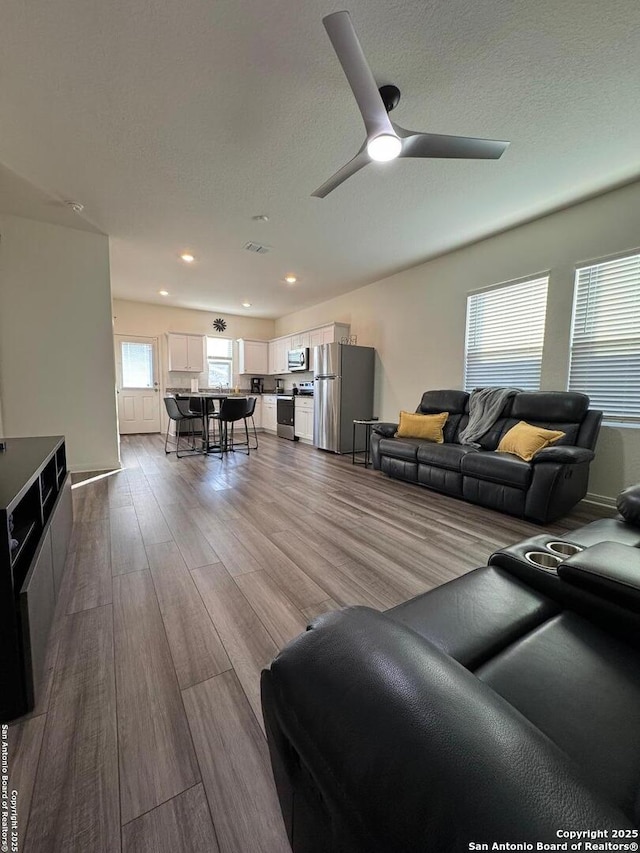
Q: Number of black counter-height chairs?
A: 4